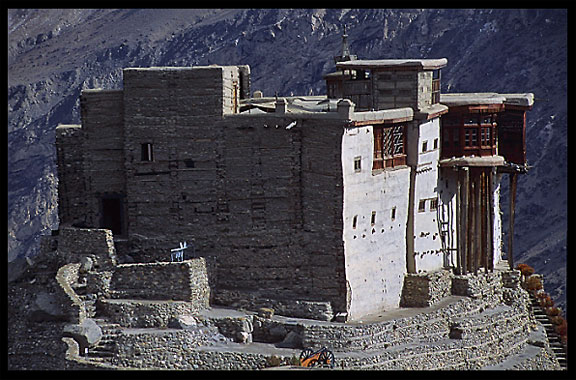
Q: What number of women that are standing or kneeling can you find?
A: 0